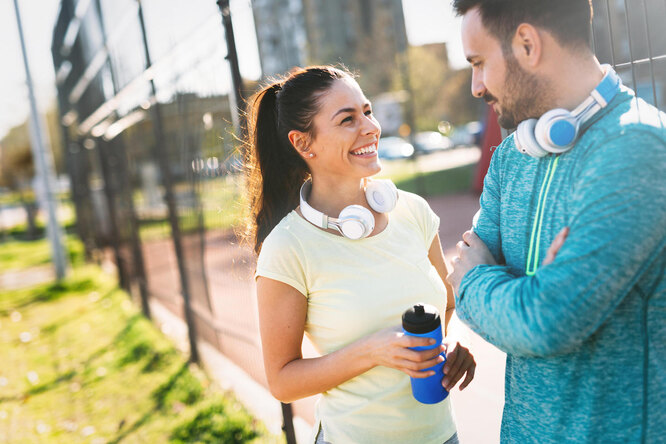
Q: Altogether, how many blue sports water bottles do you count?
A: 1